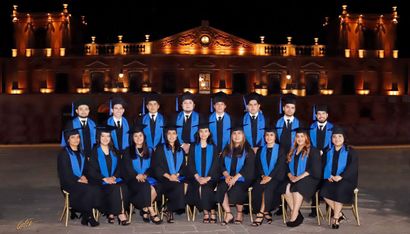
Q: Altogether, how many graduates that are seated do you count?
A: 9